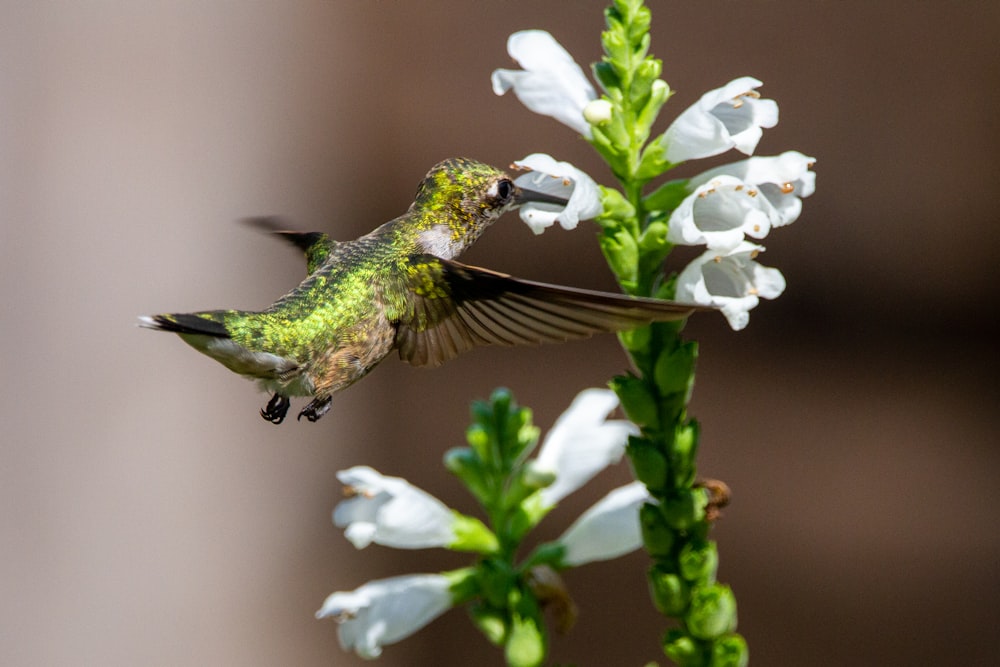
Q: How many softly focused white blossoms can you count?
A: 4